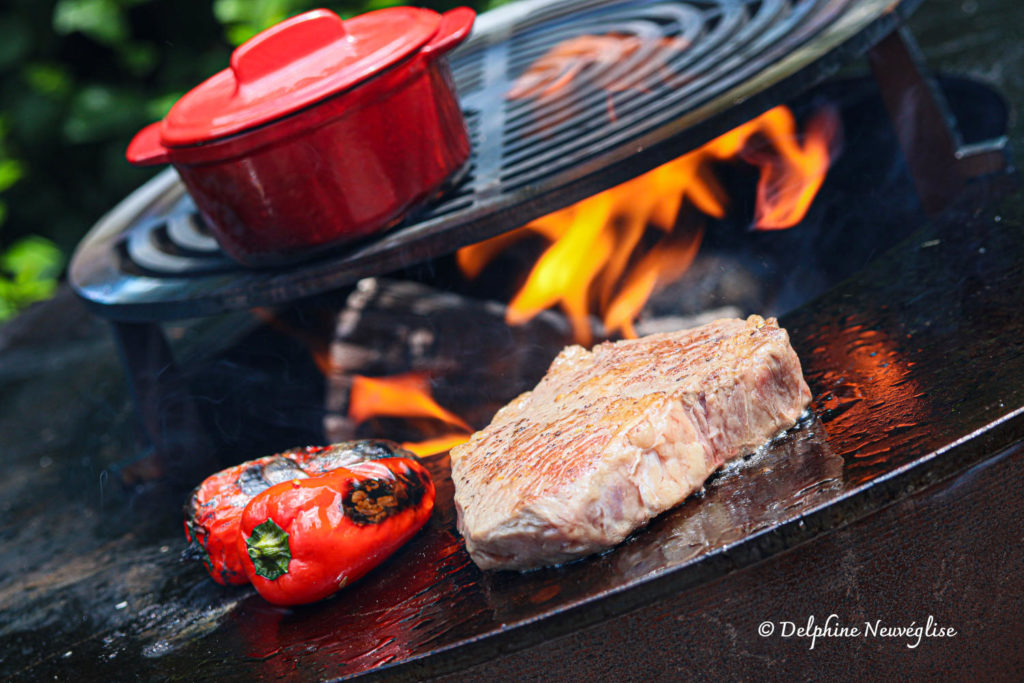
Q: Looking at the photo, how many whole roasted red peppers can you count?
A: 2